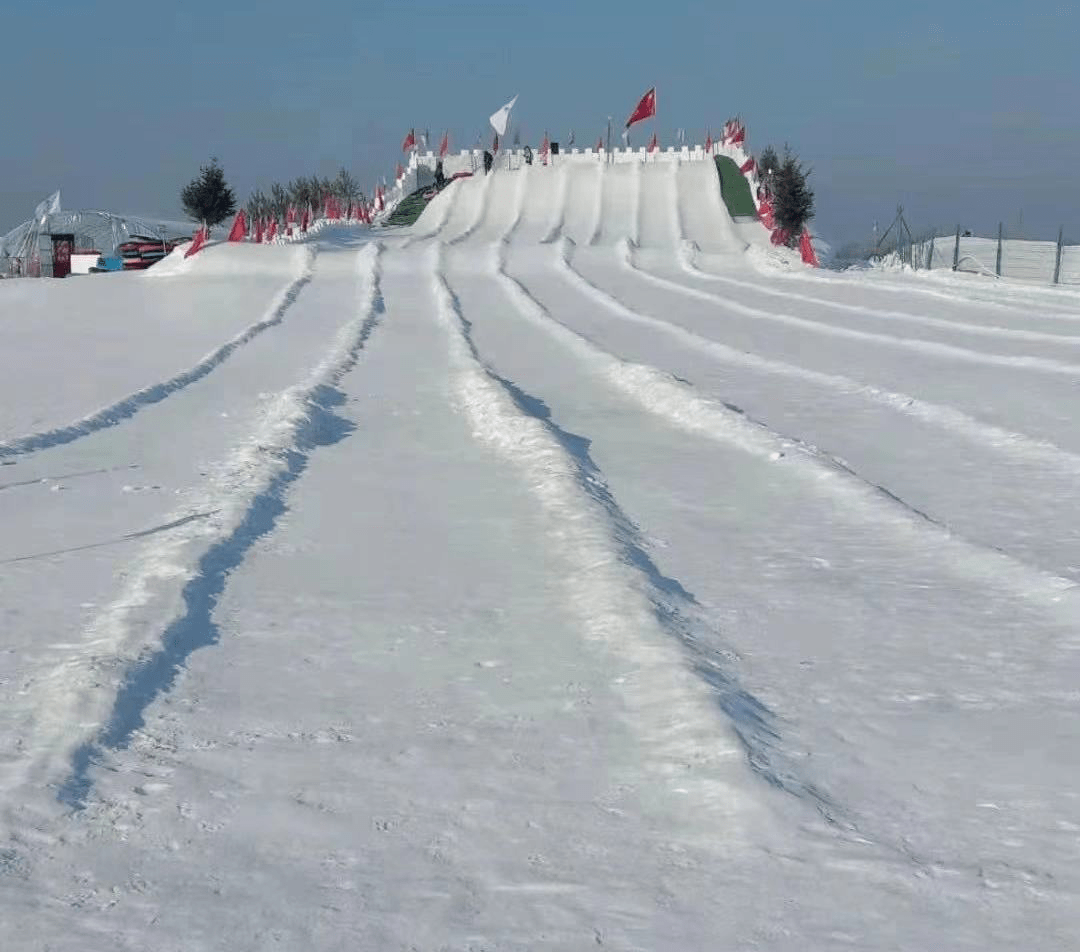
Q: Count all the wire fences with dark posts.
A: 1